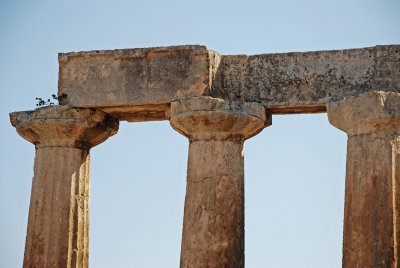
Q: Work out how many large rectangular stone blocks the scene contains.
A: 2